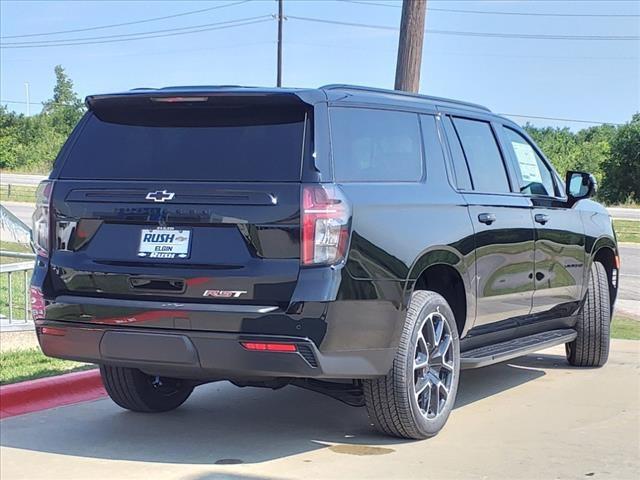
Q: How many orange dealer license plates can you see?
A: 0